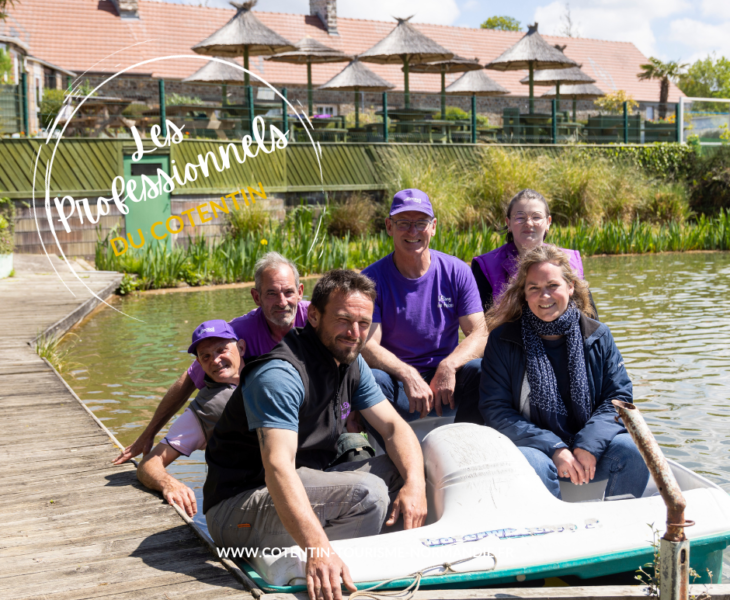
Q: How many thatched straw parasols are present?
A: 10